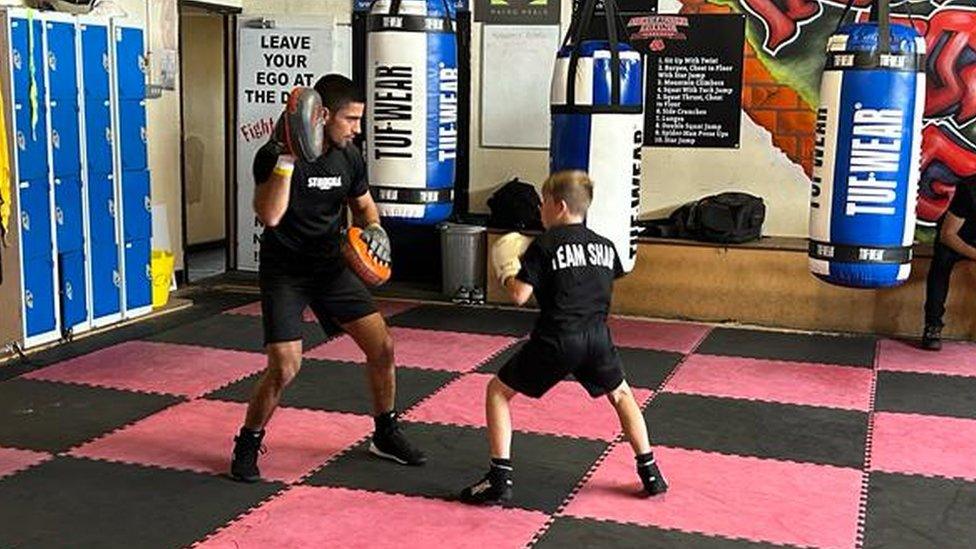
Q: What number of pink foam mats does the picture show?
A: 12